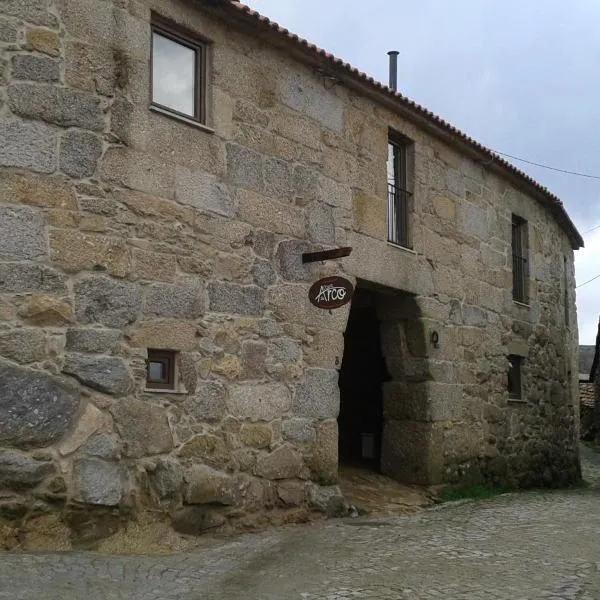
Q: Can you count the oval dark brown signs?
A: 1